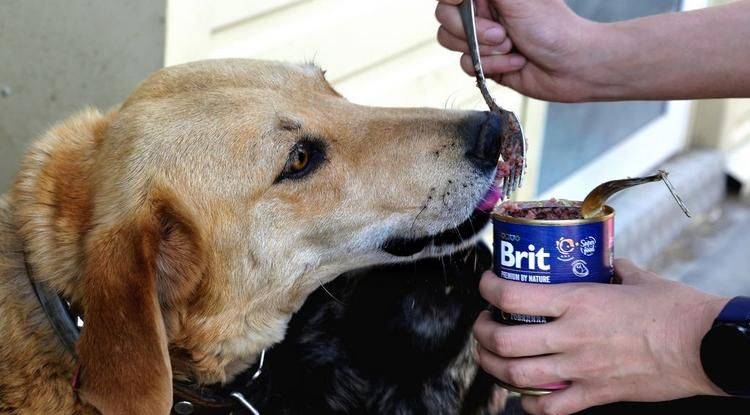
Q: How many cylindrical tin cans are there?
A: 1